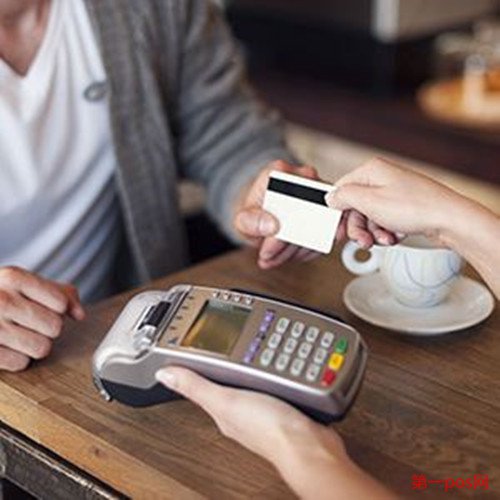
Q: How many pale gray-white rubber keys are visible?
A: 12